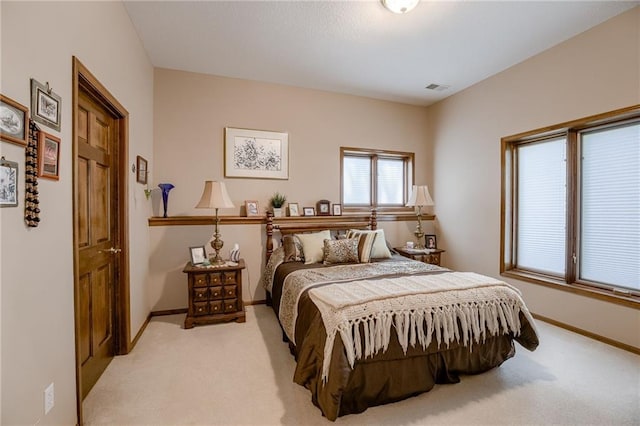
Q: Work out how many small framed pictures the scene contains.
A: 11